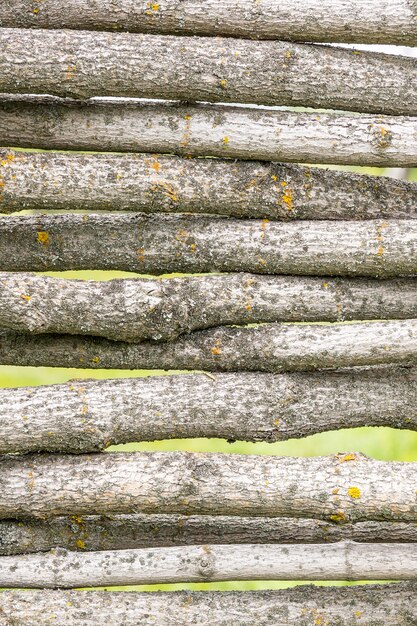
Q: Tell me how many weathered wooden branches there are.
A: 12